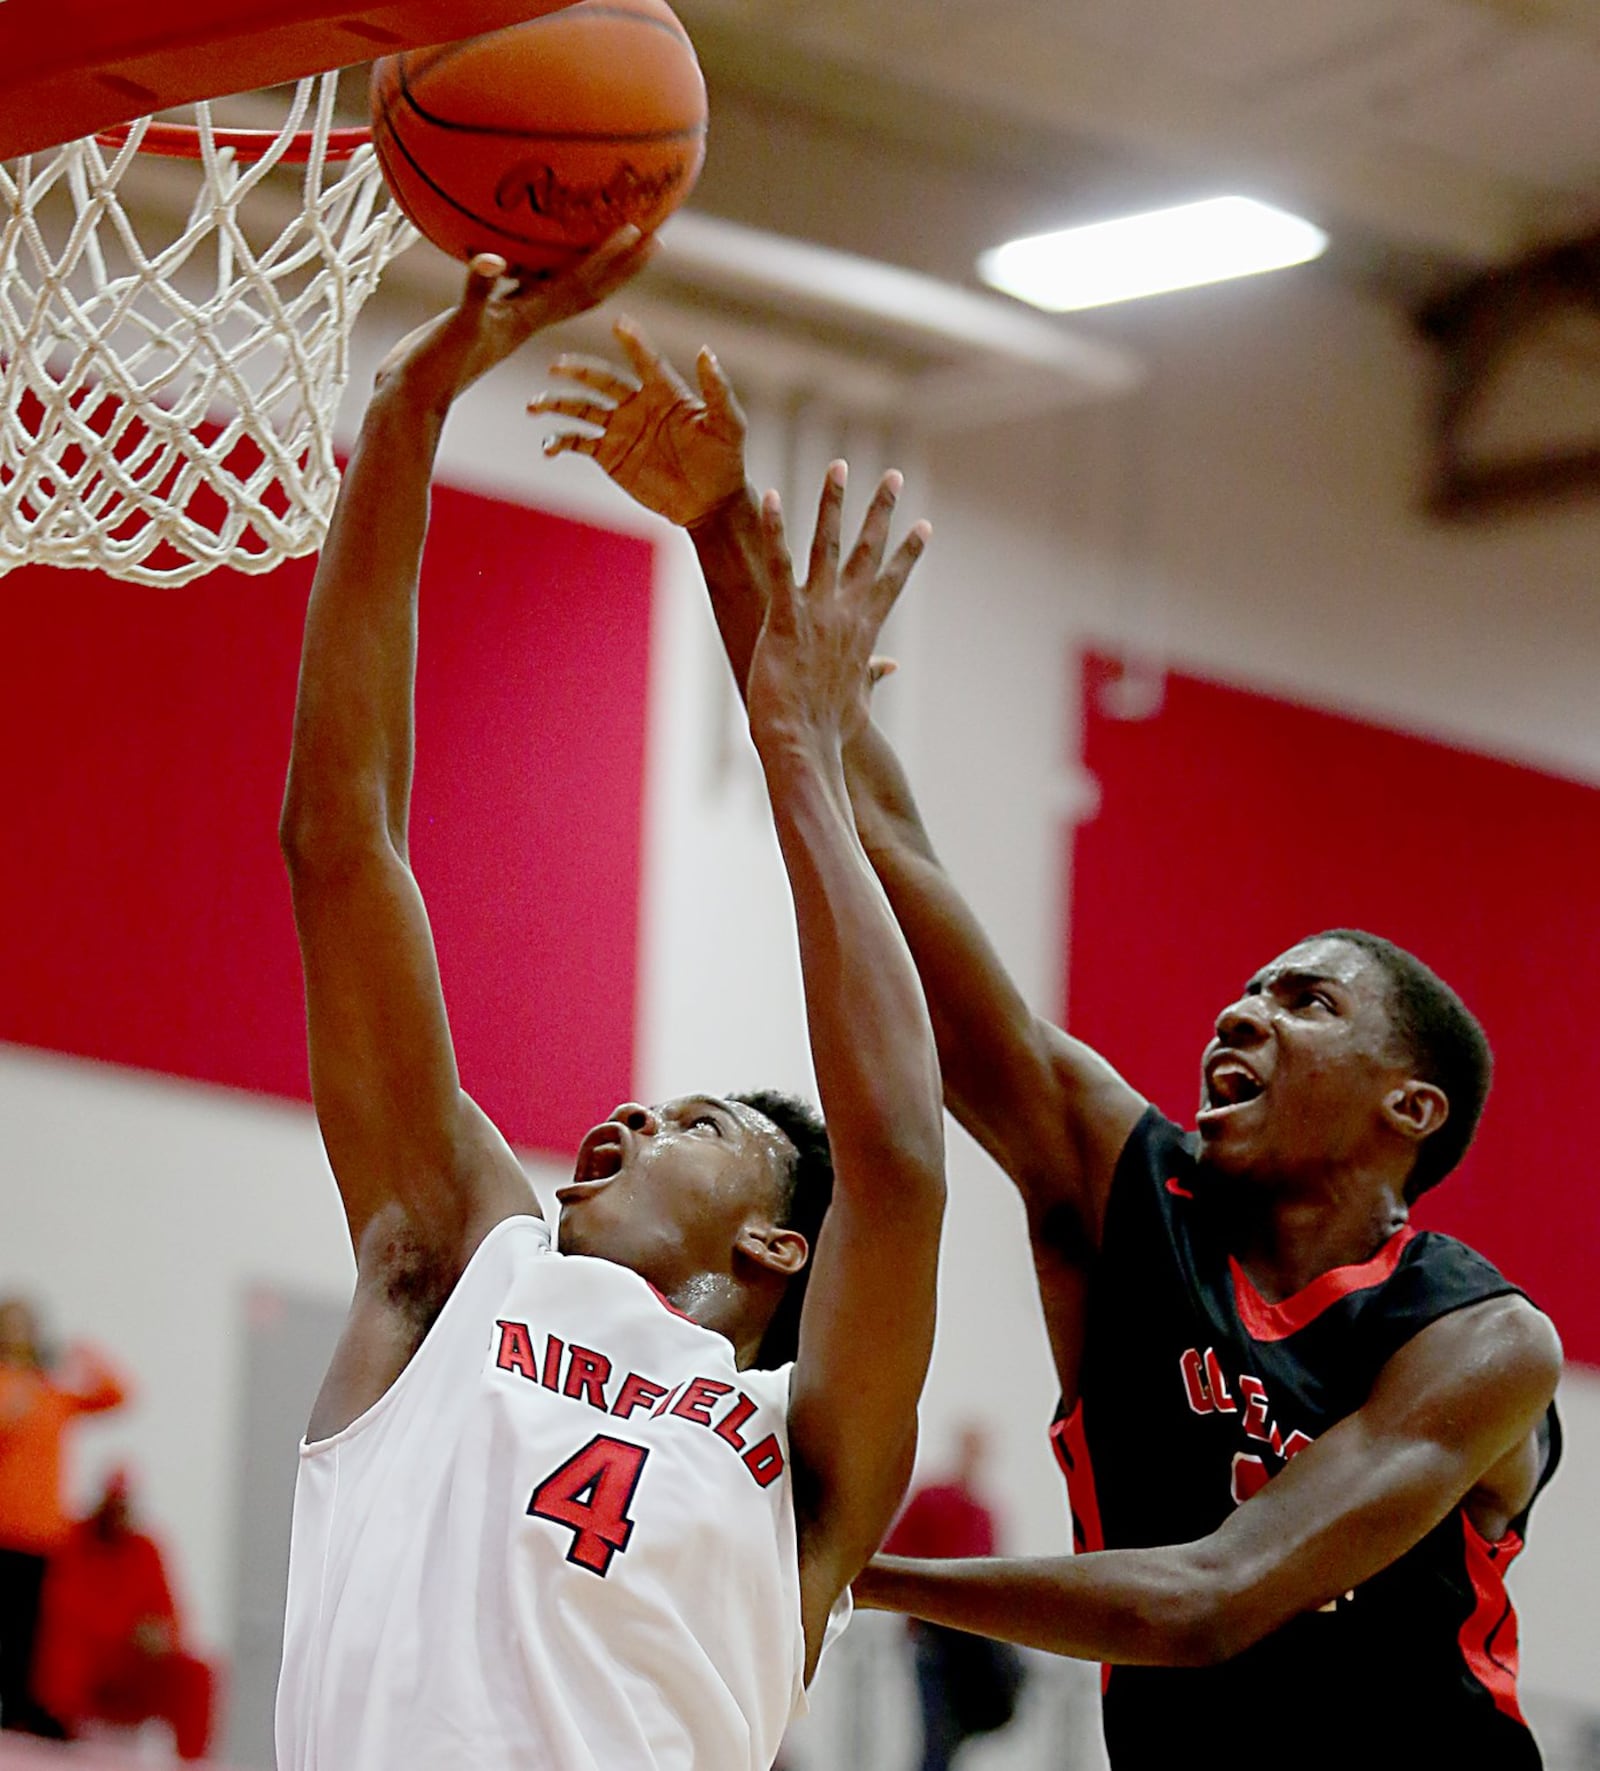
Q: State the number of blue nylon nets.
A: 0